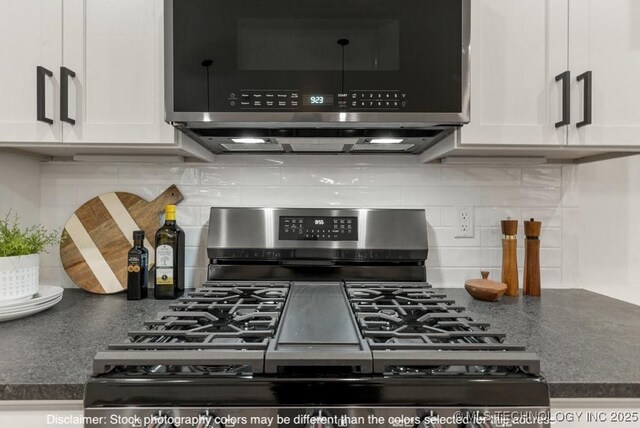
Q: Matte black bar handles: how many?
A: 4